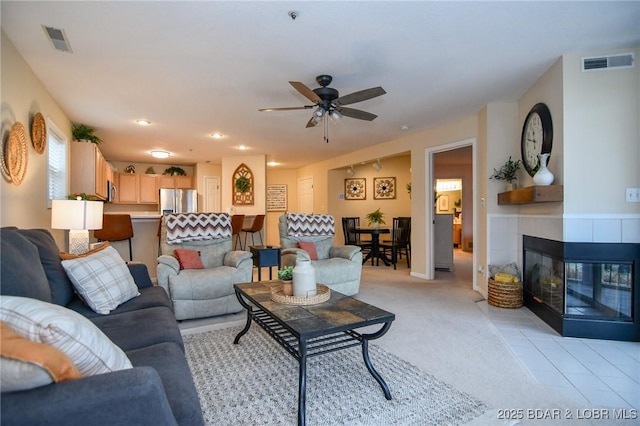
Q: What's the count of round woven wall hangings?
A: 2